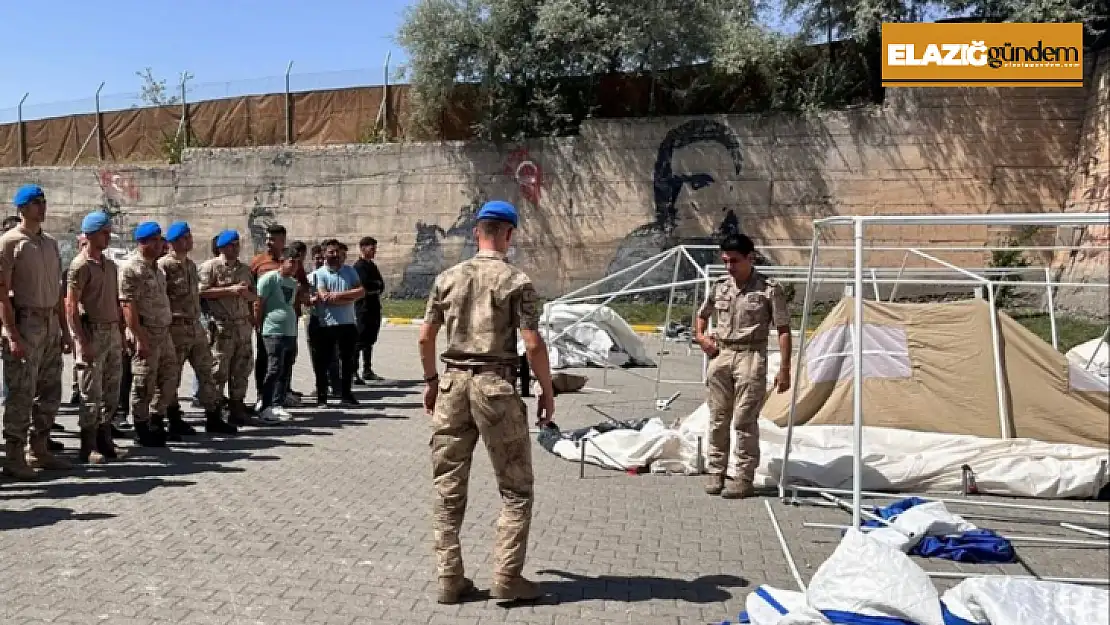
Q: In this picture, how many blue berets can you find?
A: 6